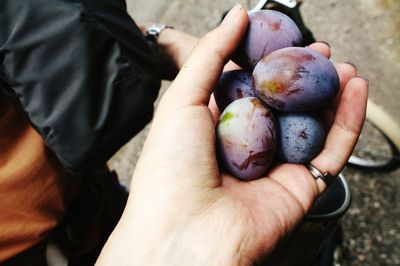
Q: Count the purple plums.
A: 5